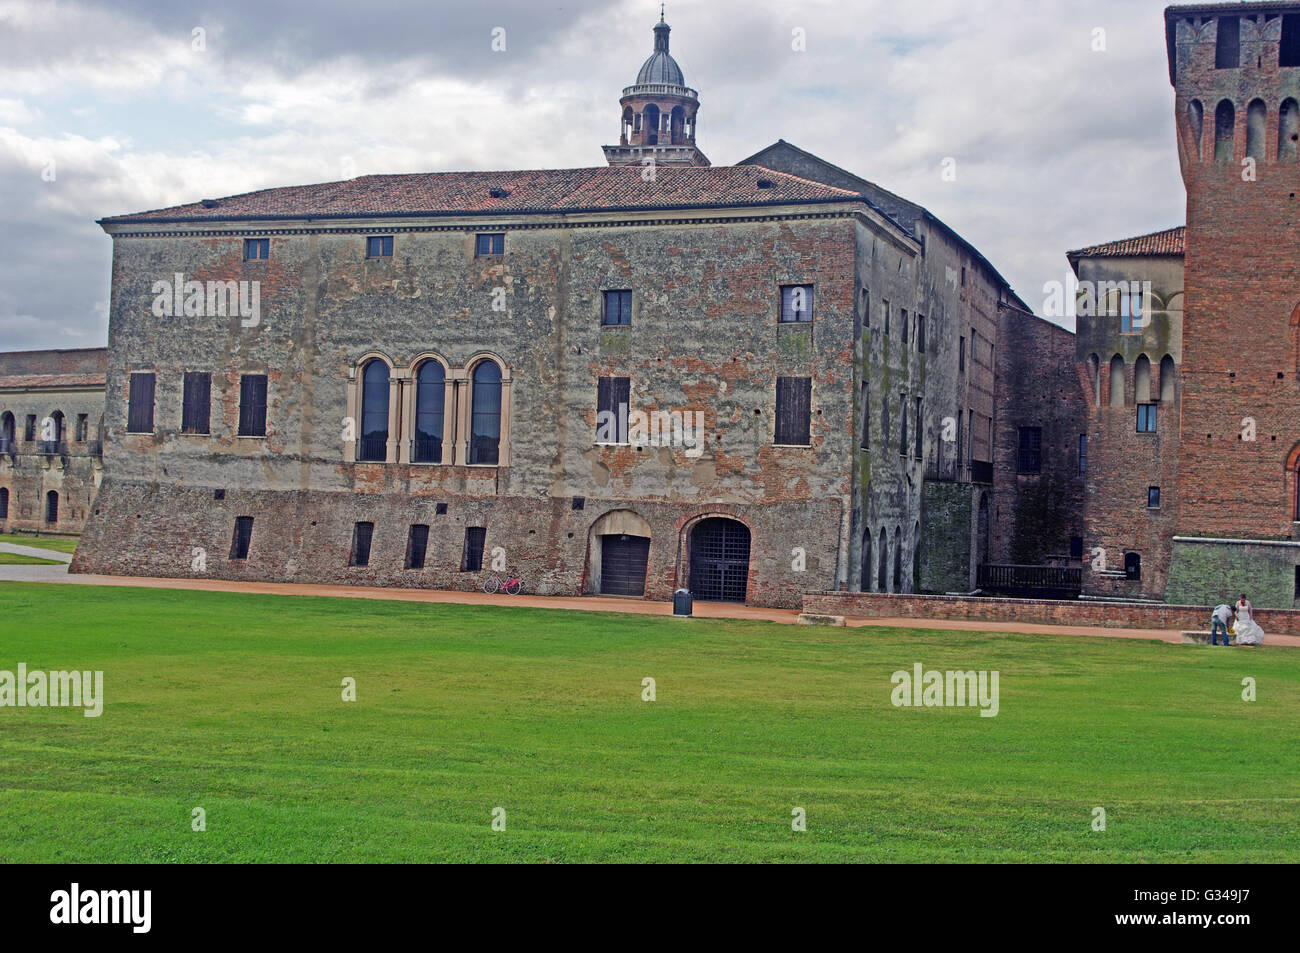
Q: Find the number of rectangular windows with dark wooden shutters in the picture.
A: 5